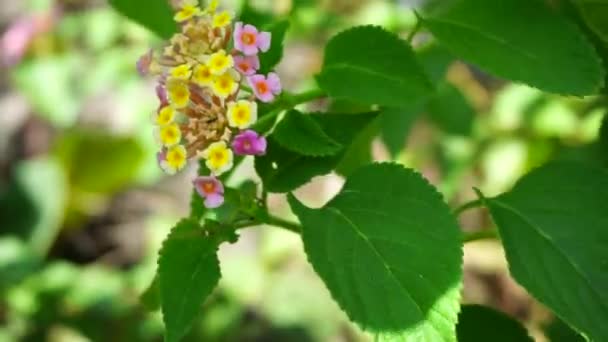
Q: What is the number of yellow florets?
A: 13